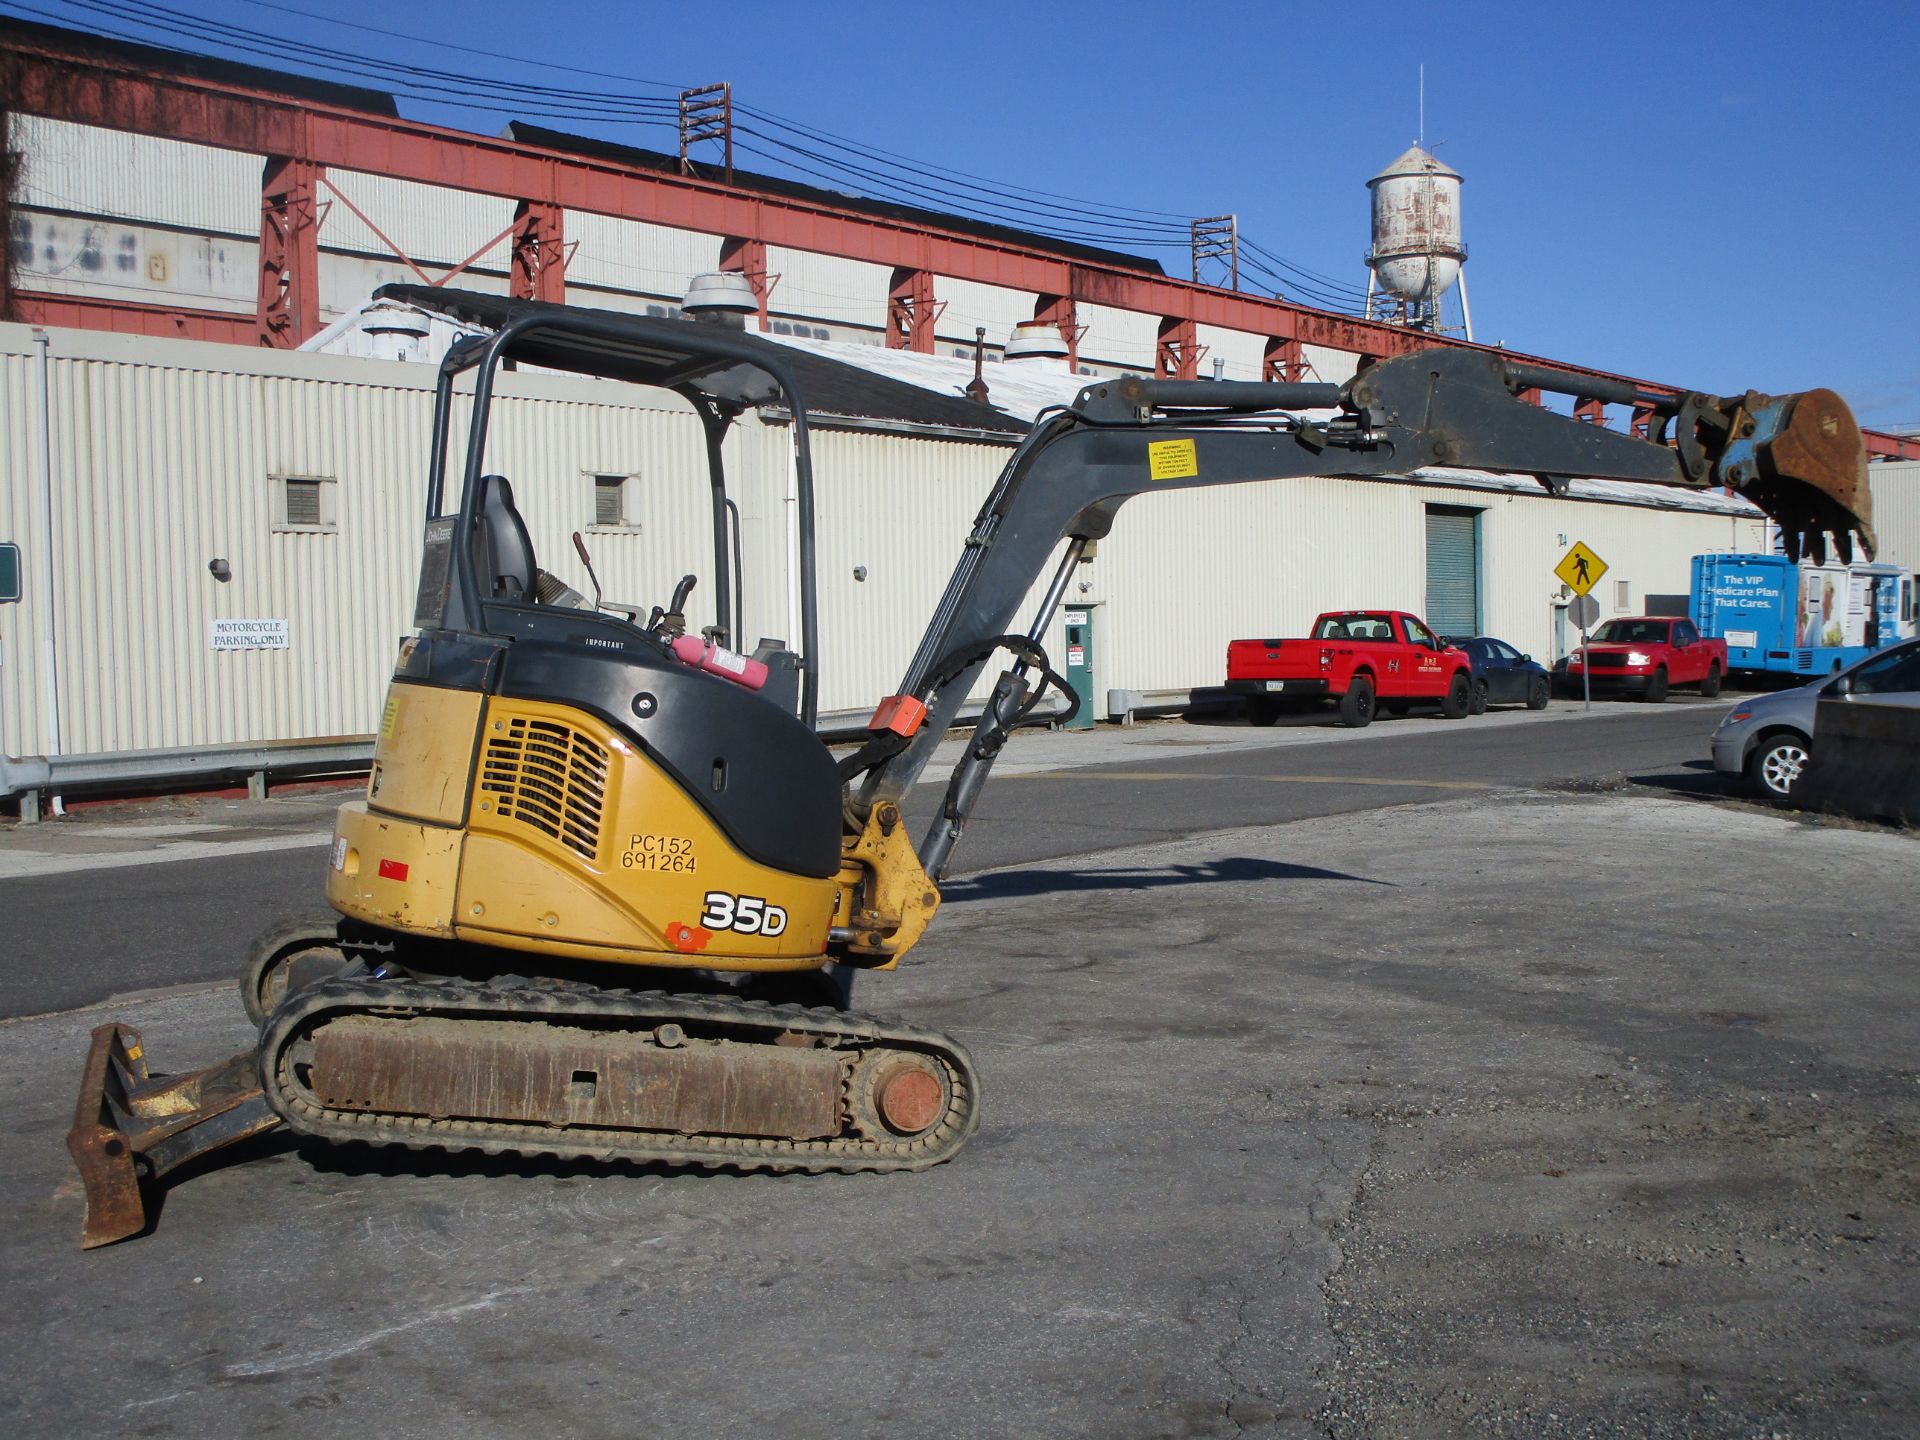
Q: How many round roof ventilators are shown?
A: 3